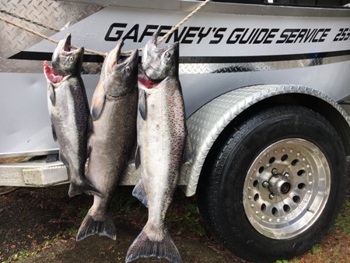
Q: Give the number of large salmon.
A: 3